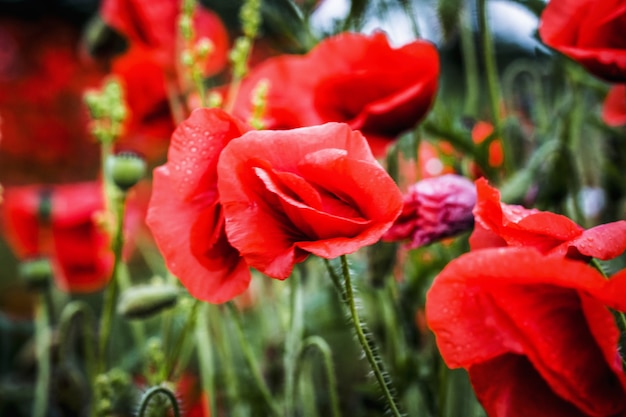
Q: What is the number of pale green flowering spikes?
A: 4